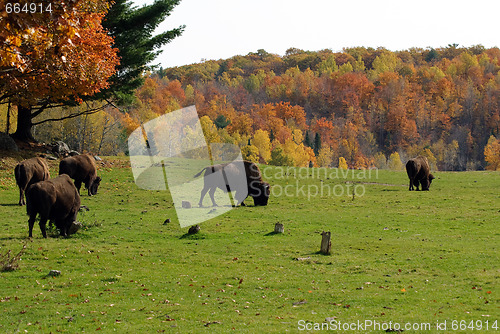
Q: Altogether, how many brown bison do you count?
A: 5